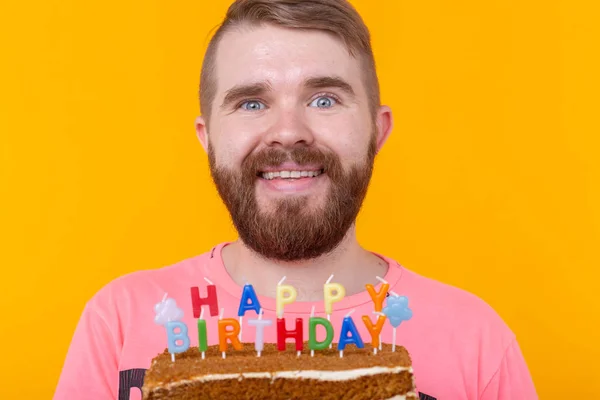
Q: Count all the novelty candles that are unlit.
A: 15